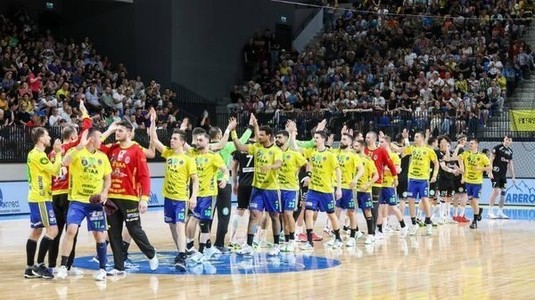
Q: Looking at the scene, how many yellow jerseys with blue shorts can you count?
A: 12